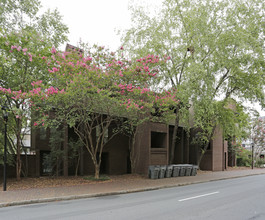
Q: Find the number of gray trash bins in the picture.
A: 7